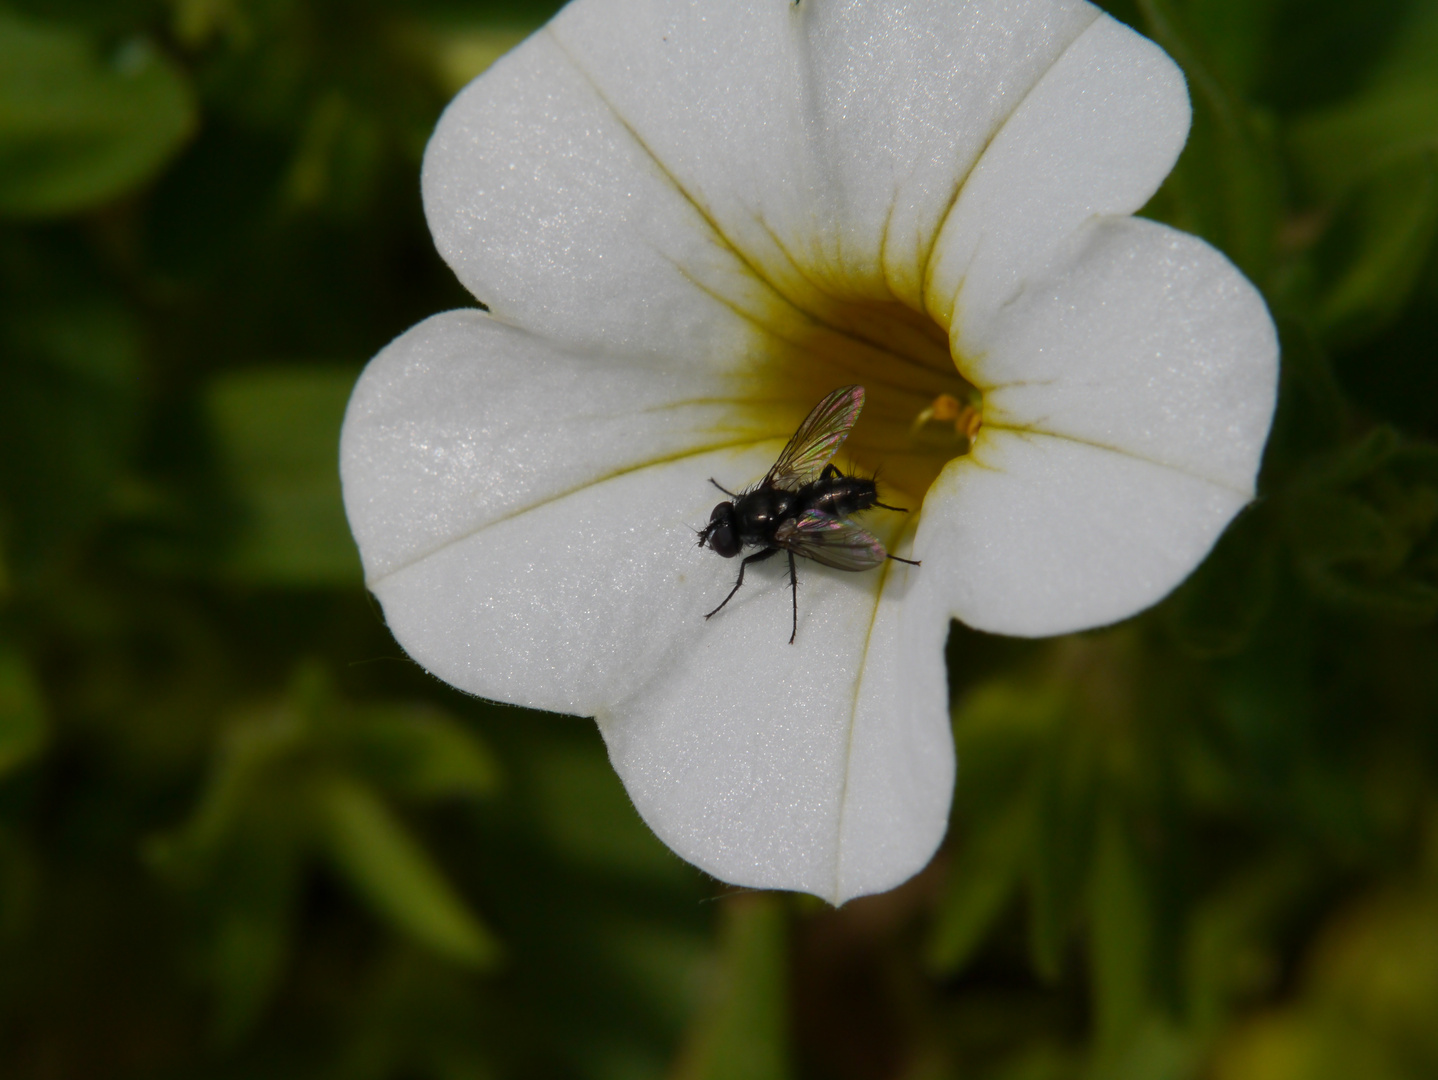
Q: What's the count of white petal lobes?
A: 5